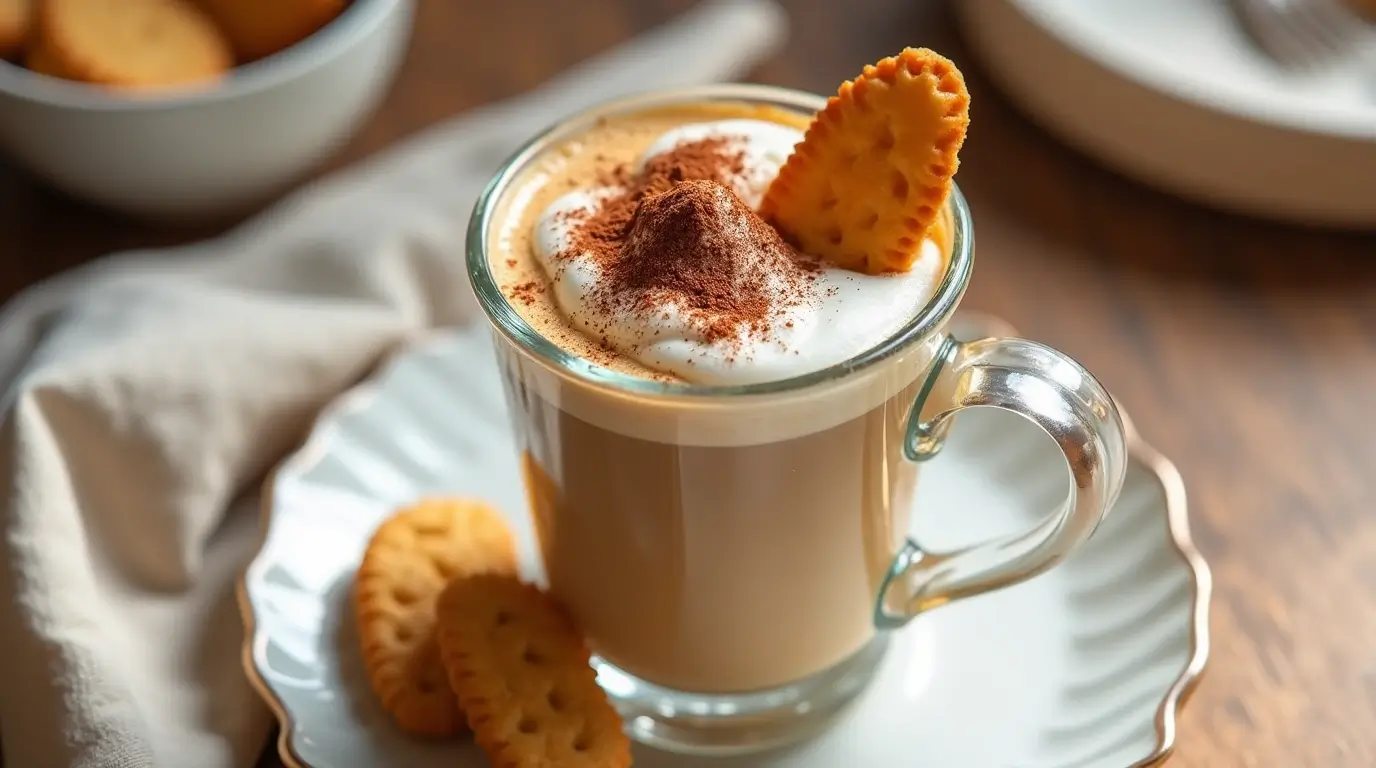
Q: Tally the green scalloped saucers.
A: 0